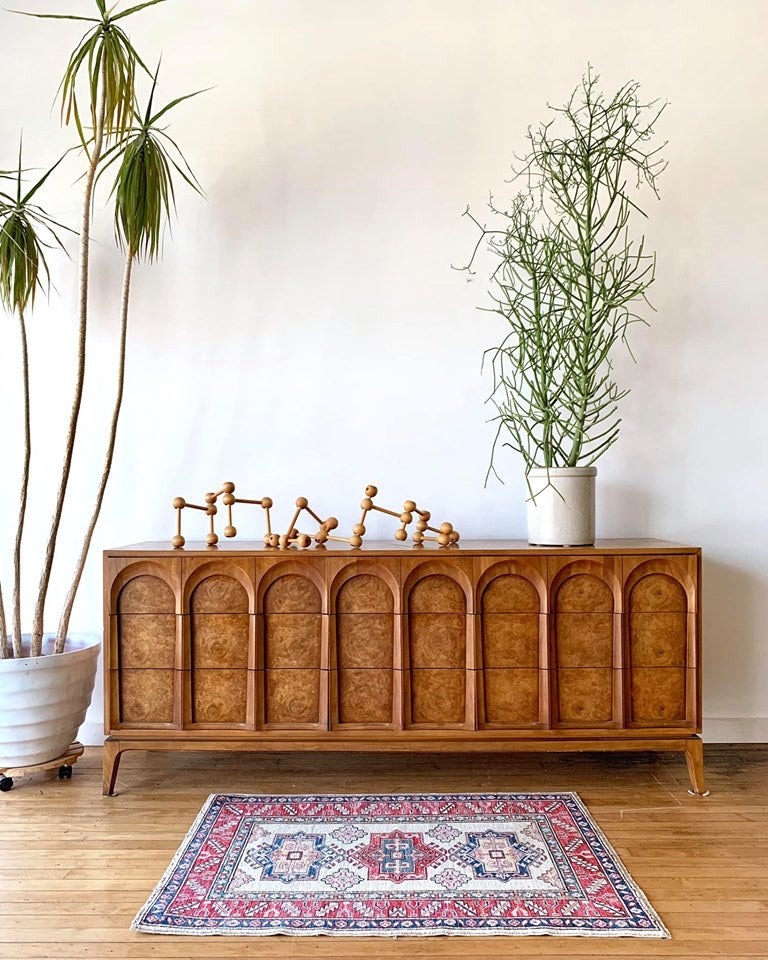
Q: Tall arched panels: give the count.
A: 8